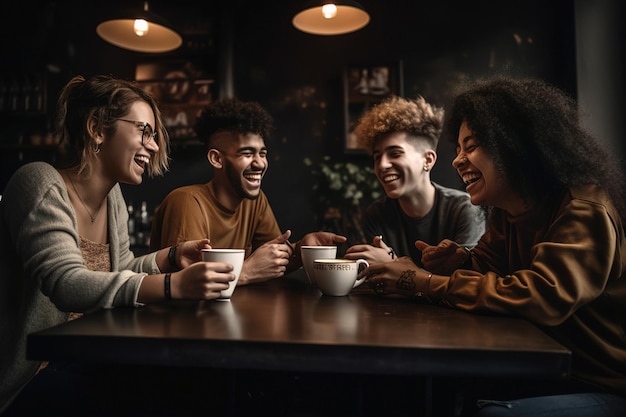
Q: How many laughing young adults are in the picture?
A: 4